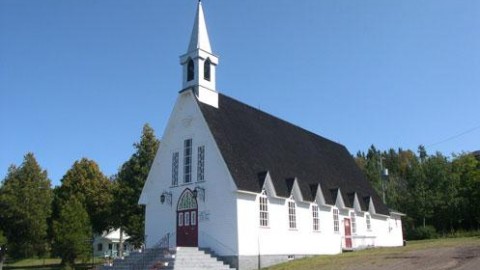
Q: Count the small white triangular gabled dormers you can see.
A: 6